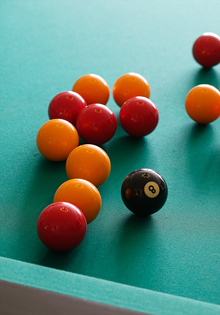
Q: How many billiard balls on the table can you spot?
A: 12